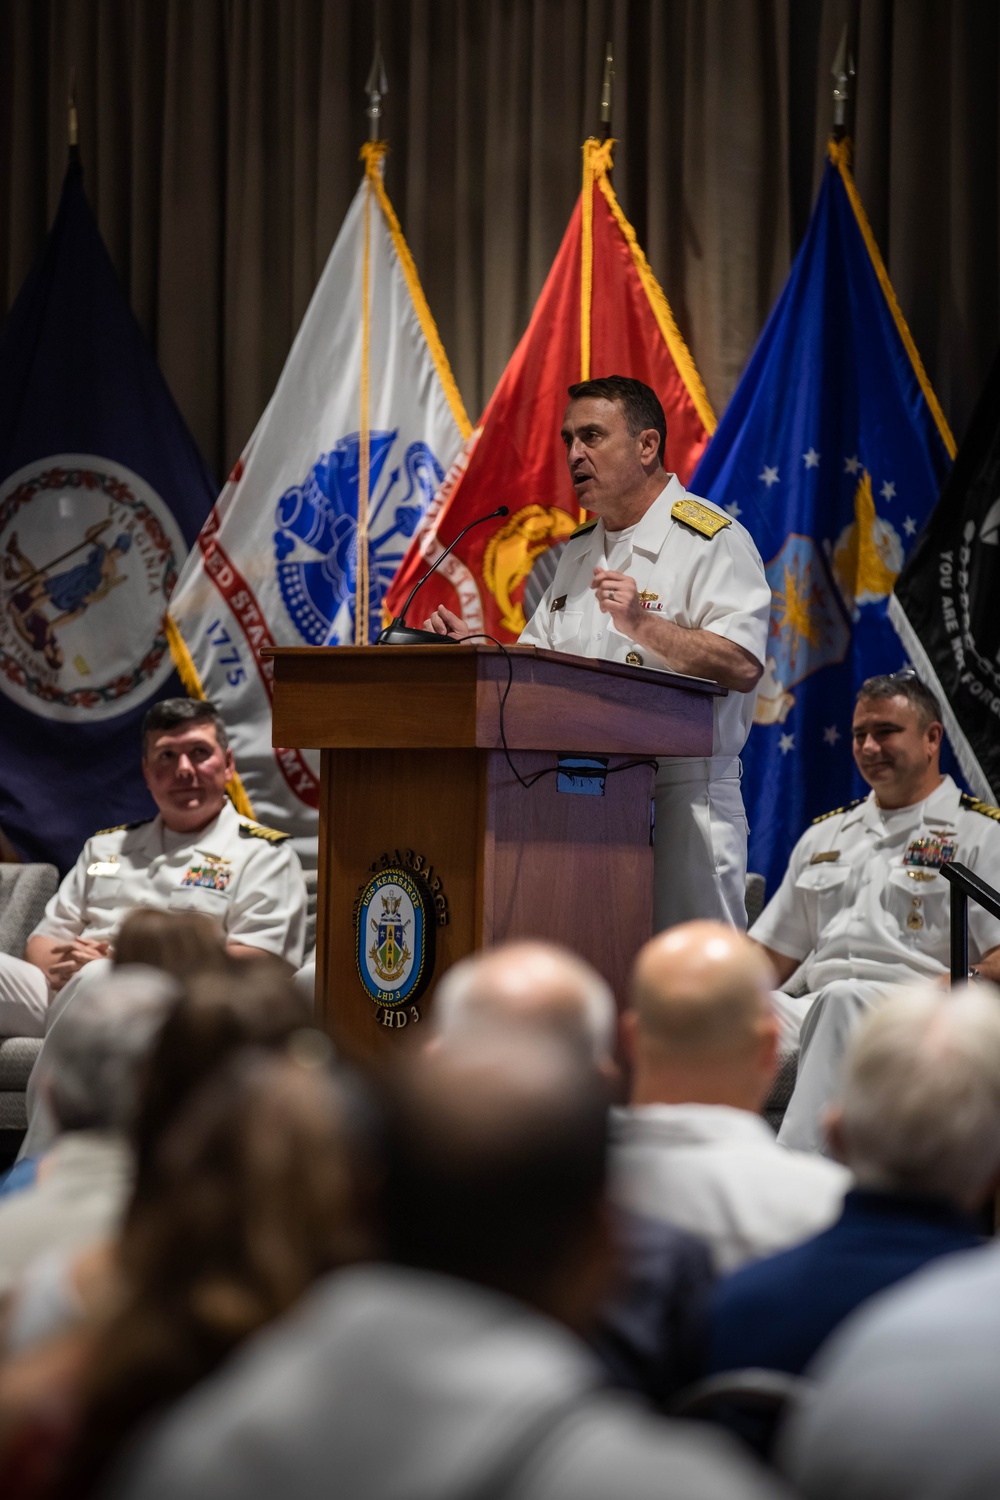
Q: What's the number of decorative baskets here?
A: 0